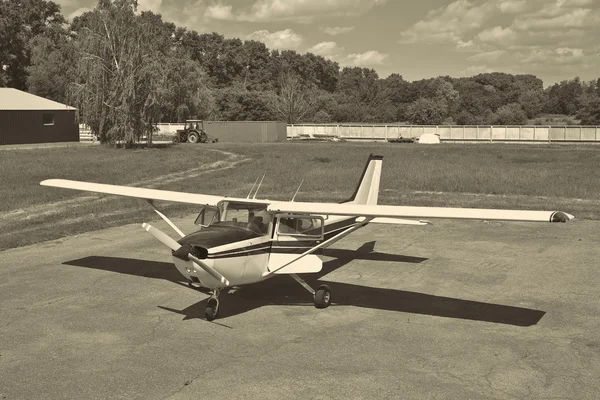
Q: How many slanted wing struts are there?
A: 2